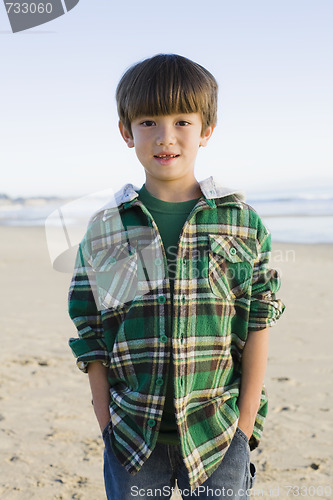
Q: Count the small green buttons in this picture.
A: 7